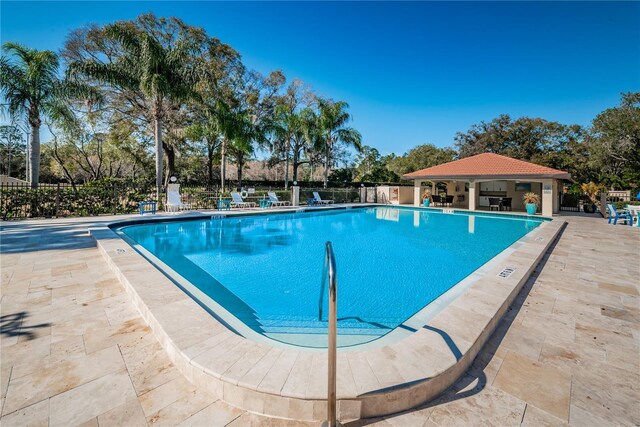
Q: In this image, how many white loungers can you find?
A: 4